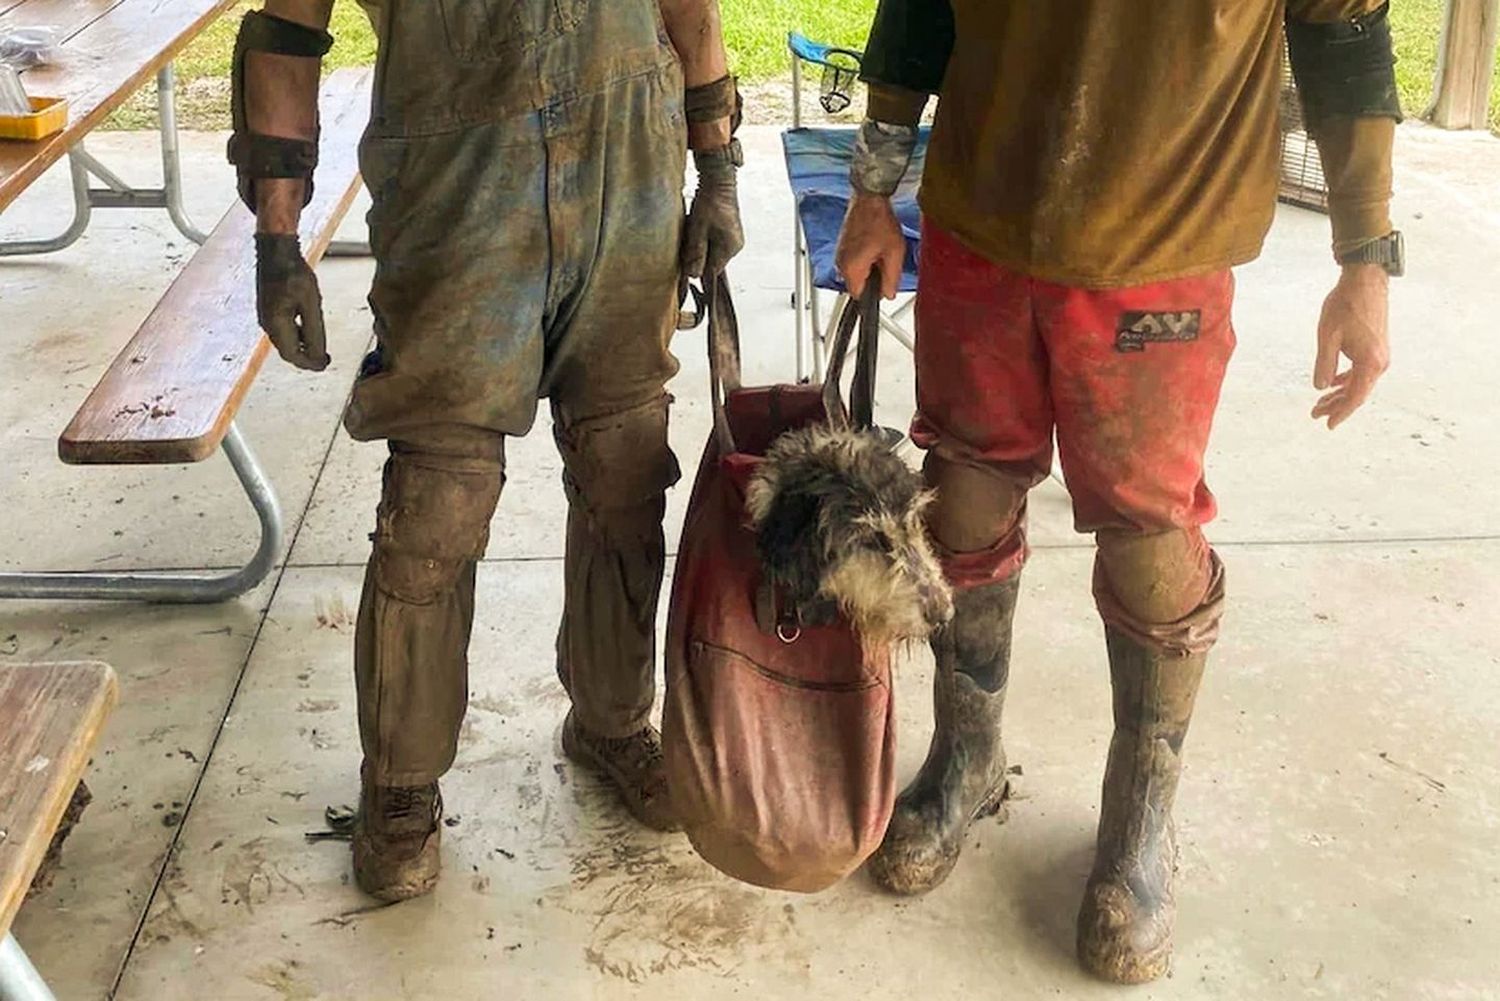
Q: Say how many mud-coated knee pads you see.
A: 4